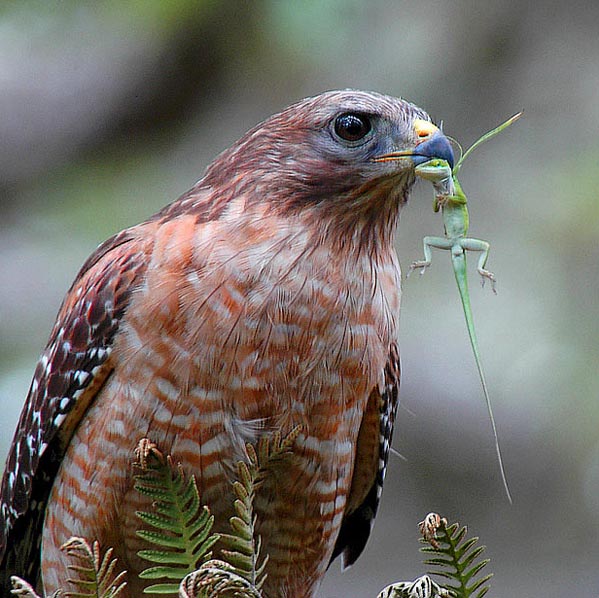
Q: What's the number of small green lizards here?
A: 1